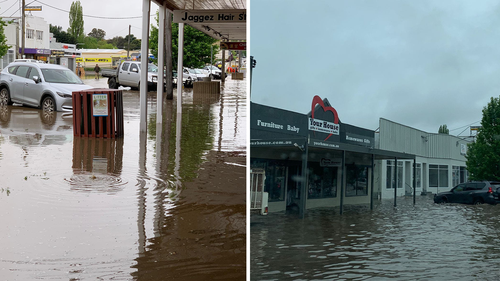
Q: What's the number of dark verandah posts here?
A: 5